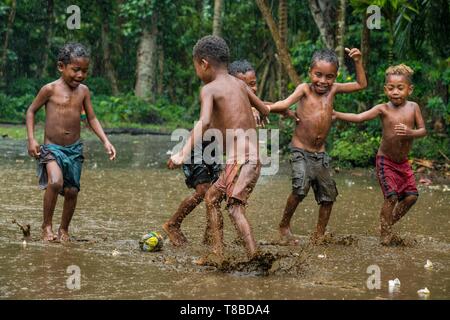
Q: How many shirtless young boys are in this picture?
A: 5